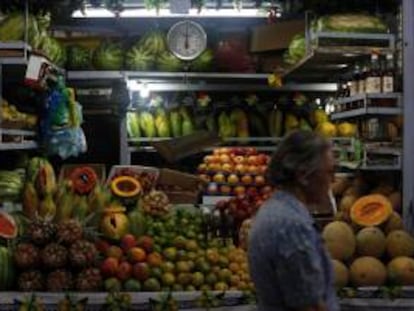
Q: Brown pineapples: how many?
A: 8